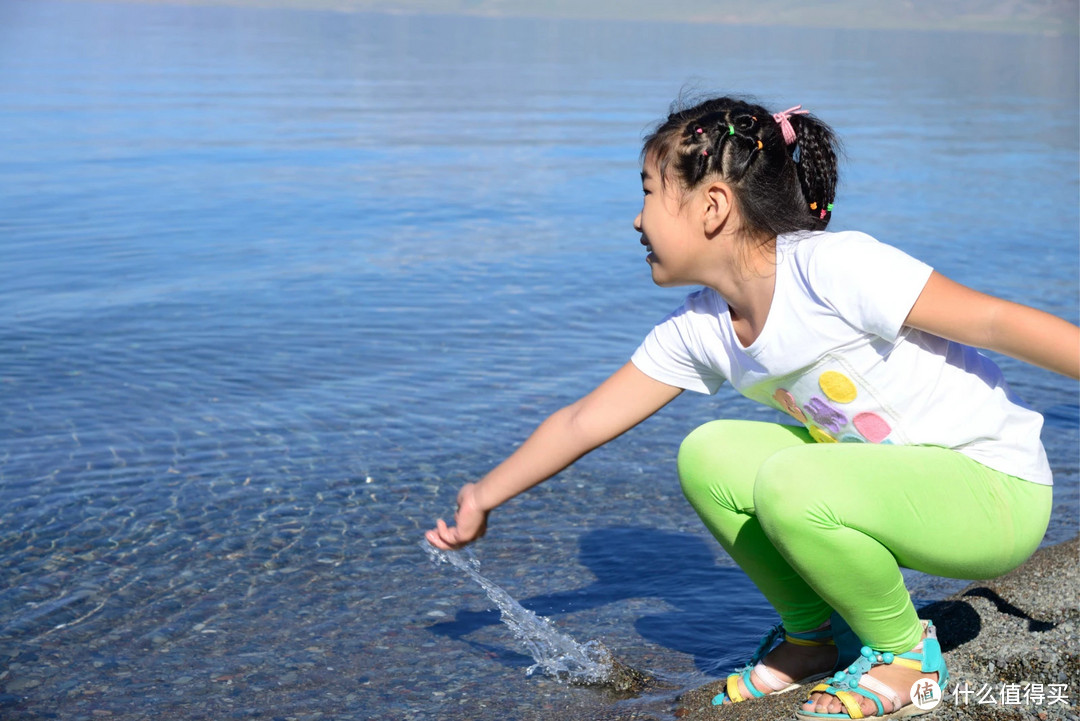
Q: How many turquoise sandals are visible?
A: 2